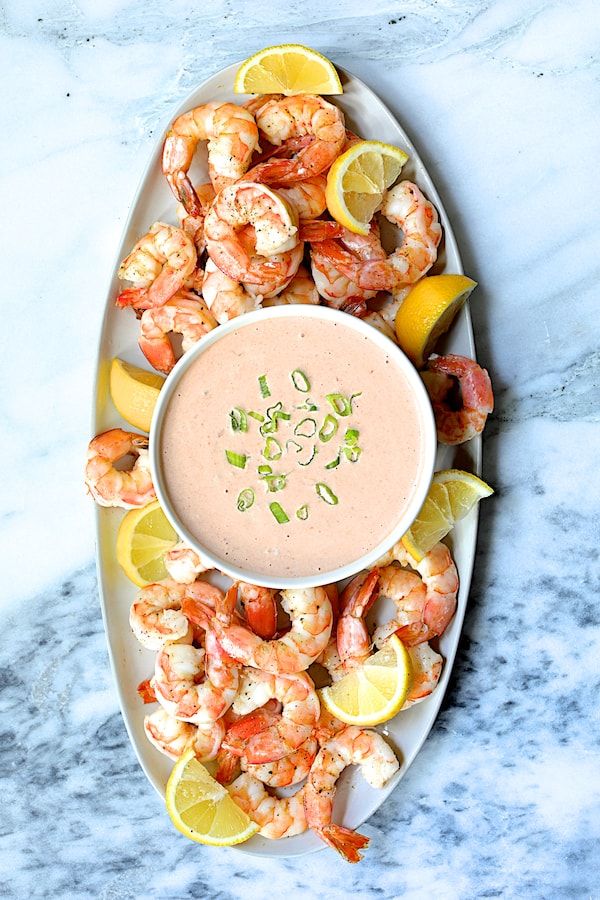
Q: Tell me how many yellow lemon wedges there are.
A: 8